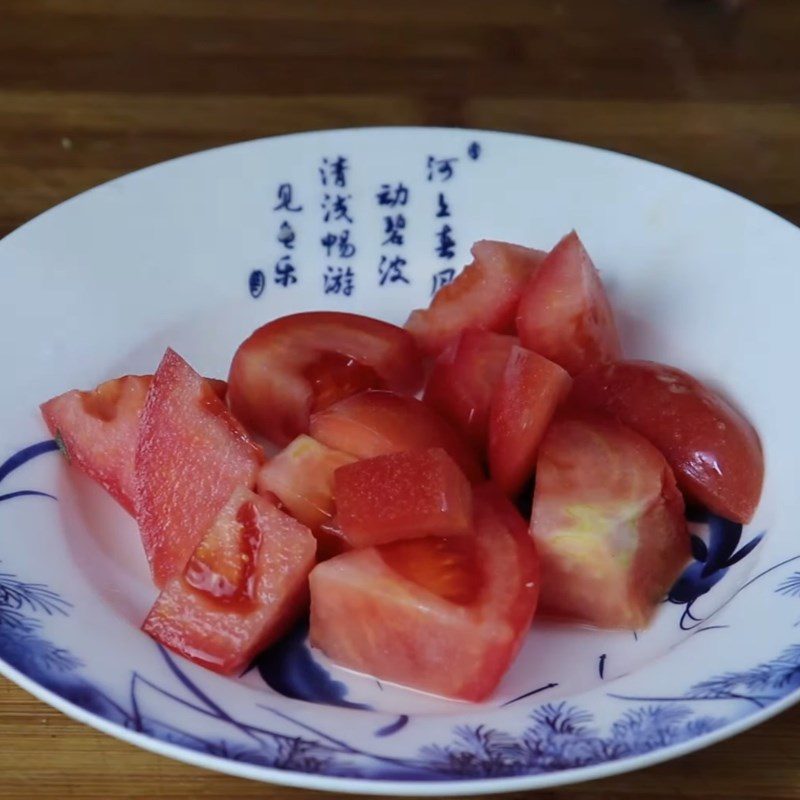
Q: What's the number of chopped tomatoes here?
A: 14